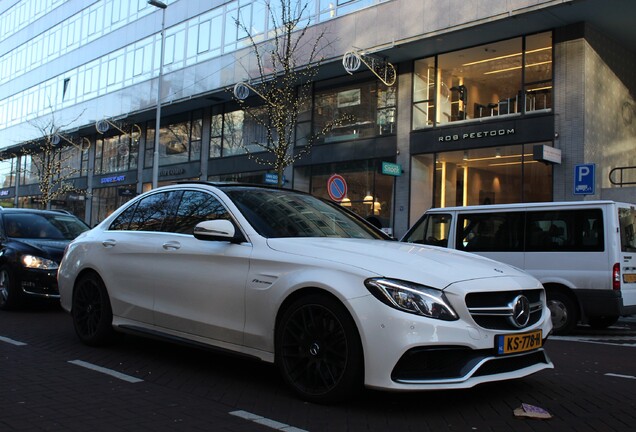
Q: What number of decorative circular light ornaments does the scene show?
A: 4